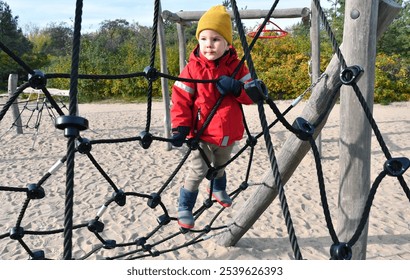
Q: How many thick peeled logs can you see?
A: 2